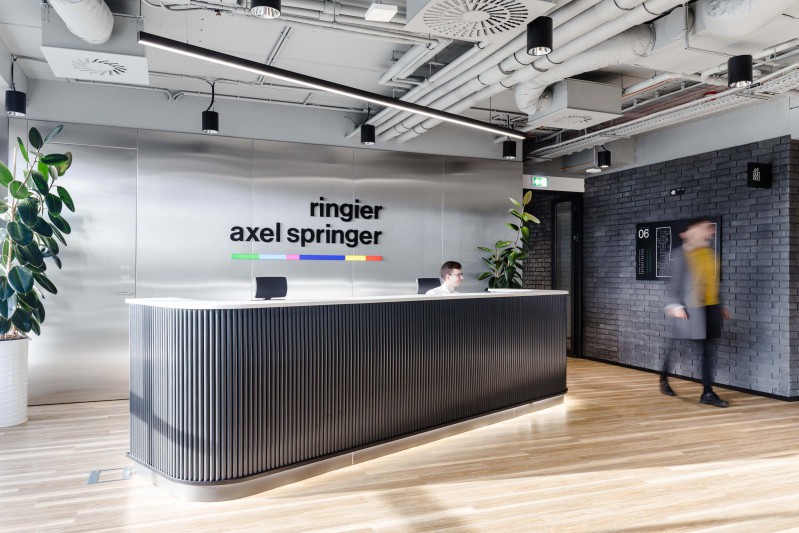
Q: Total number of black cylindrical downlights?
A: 8